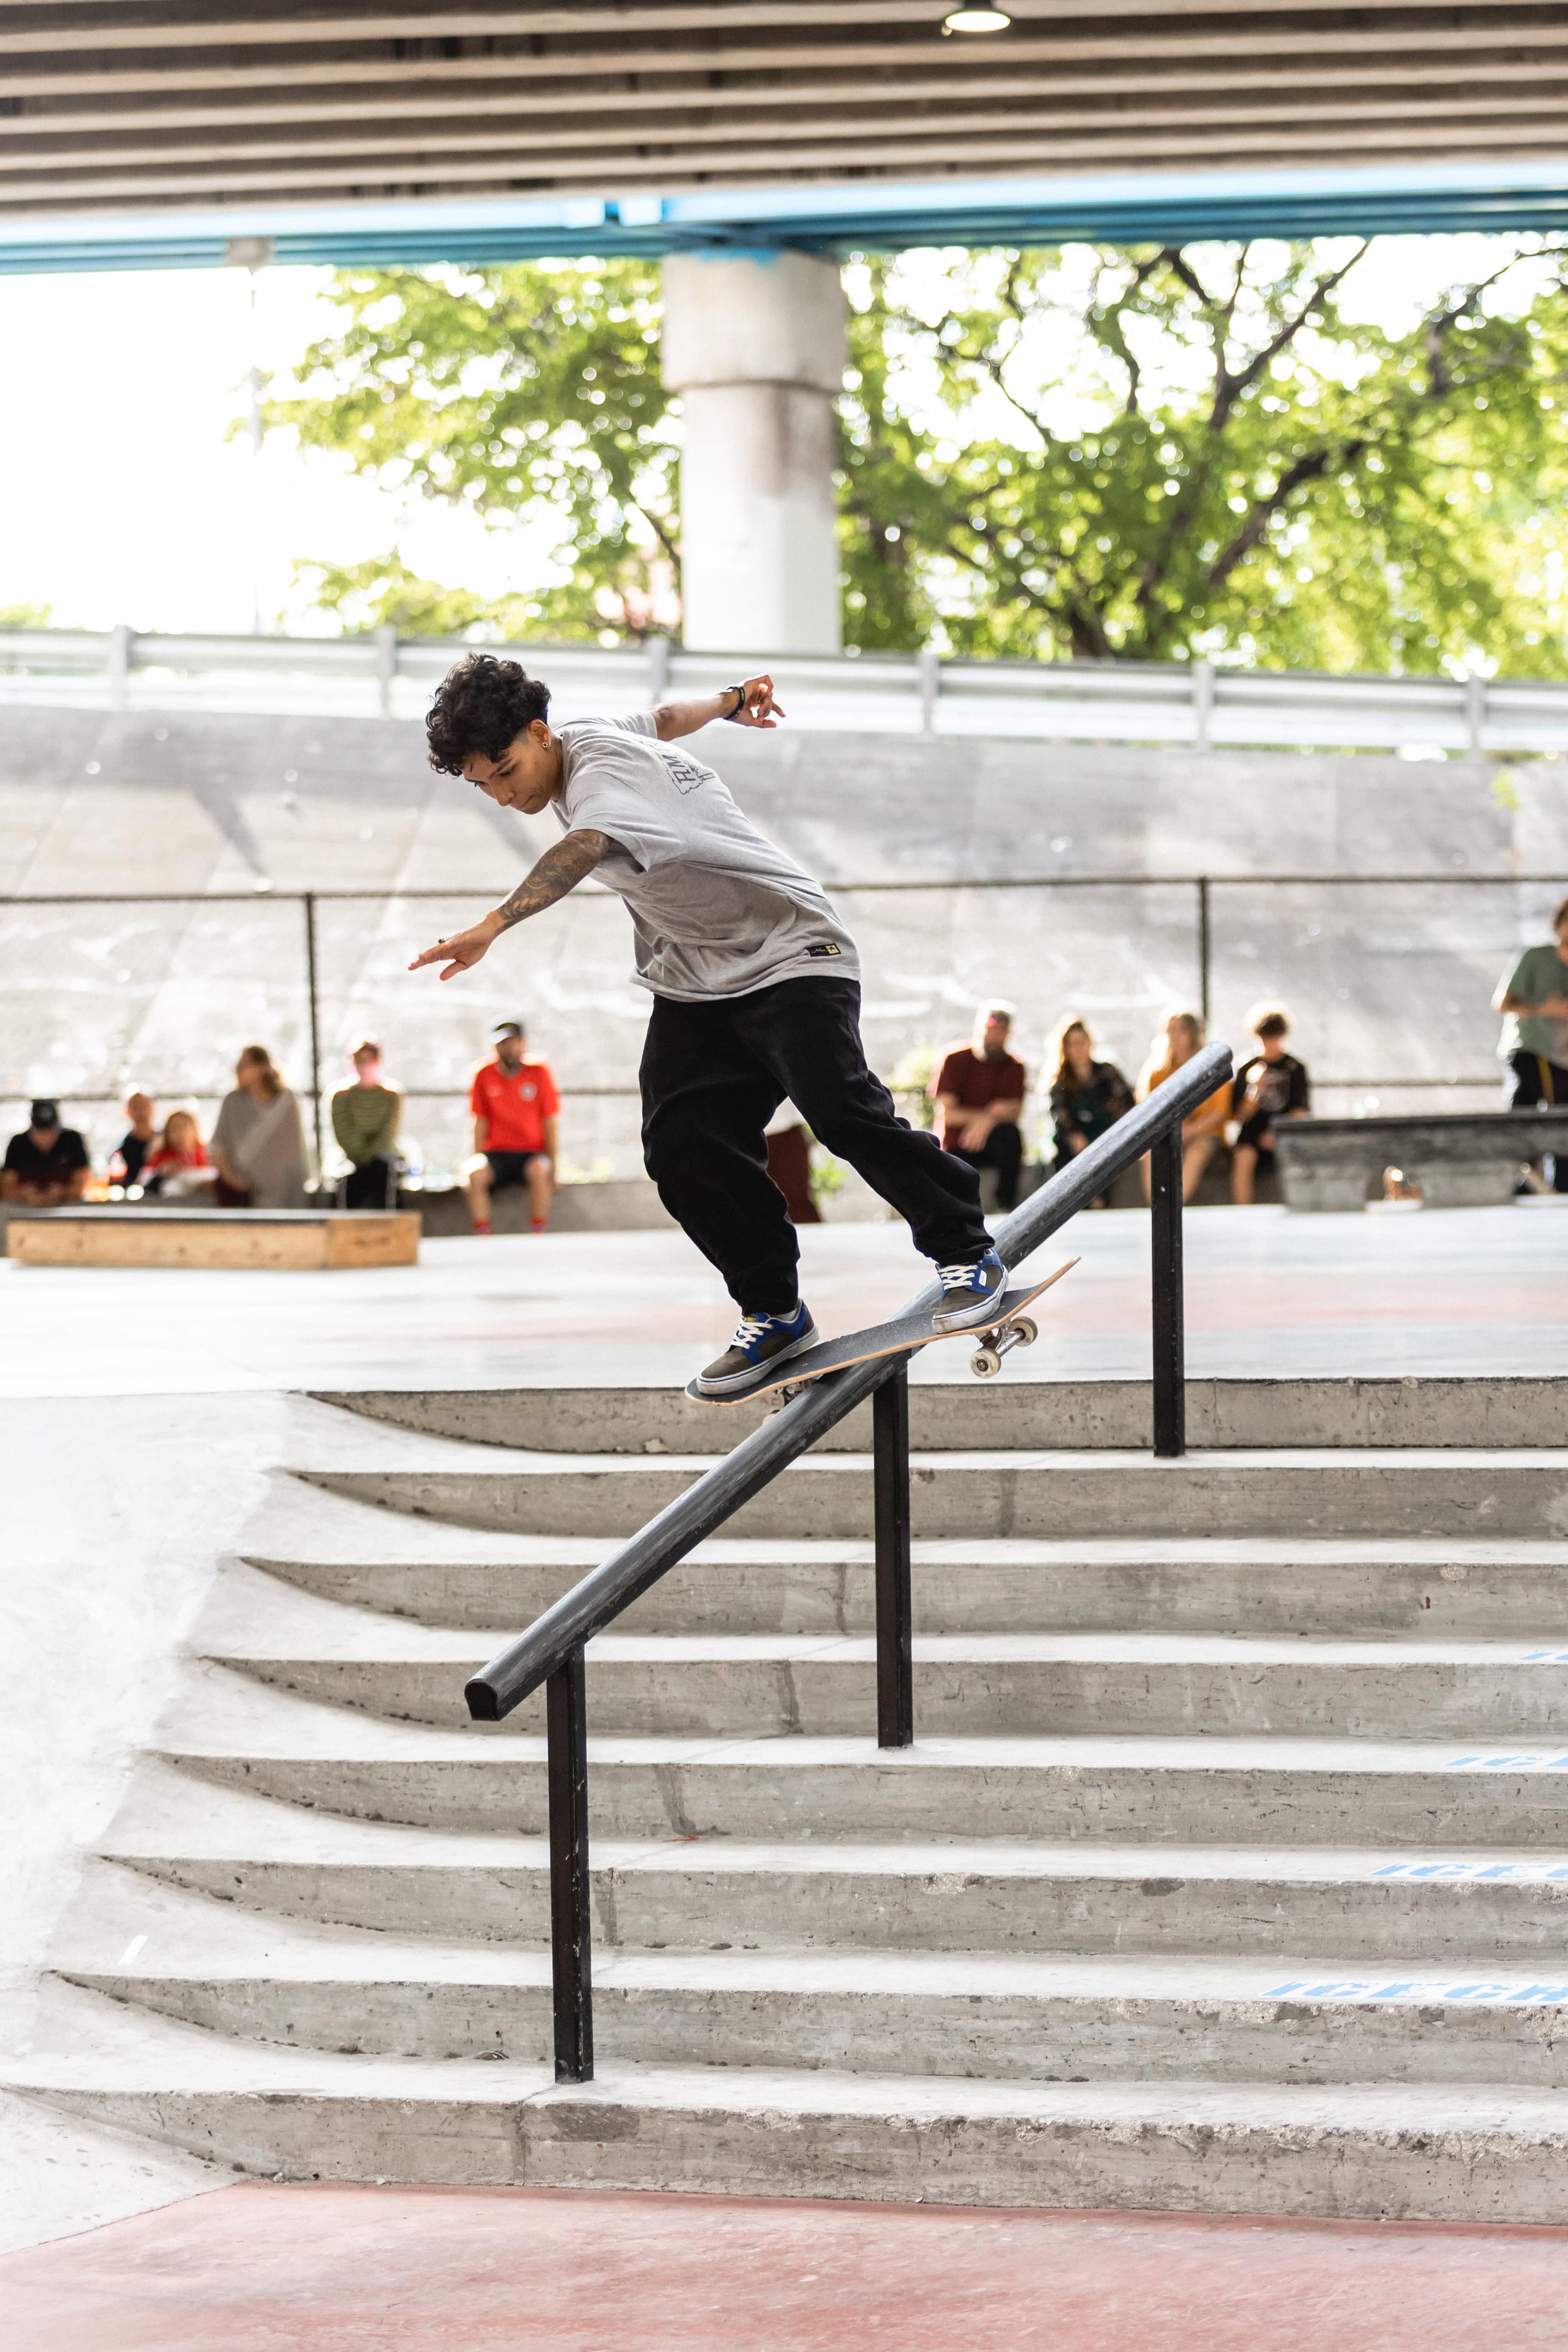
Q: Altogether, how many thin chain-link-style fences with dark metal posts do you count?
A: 1